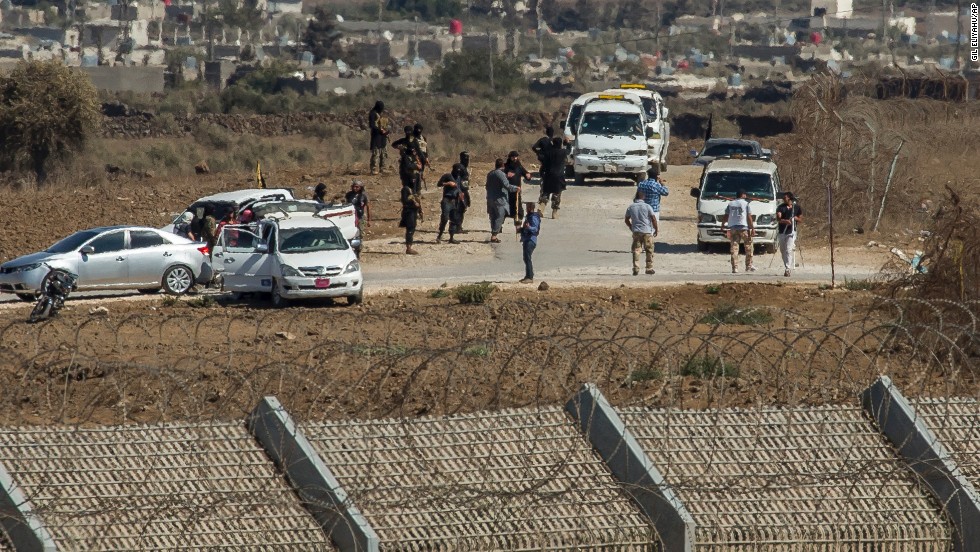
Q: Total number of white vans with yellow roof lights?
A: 2